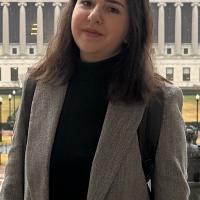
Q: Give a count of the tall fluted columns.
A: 7